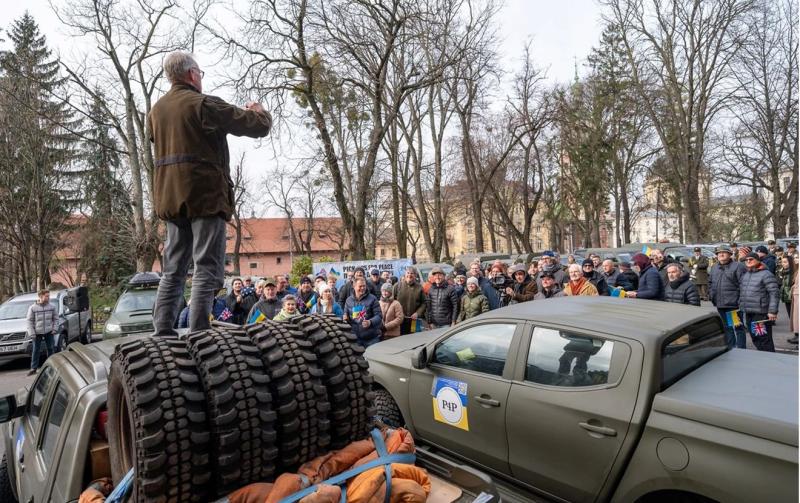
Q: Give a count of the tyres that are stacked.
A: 4